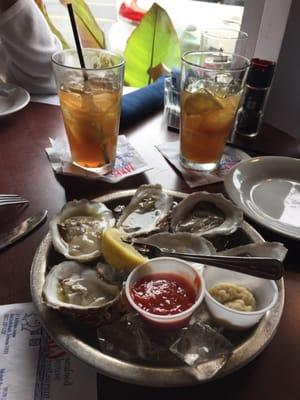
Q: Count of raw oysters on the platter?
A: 6